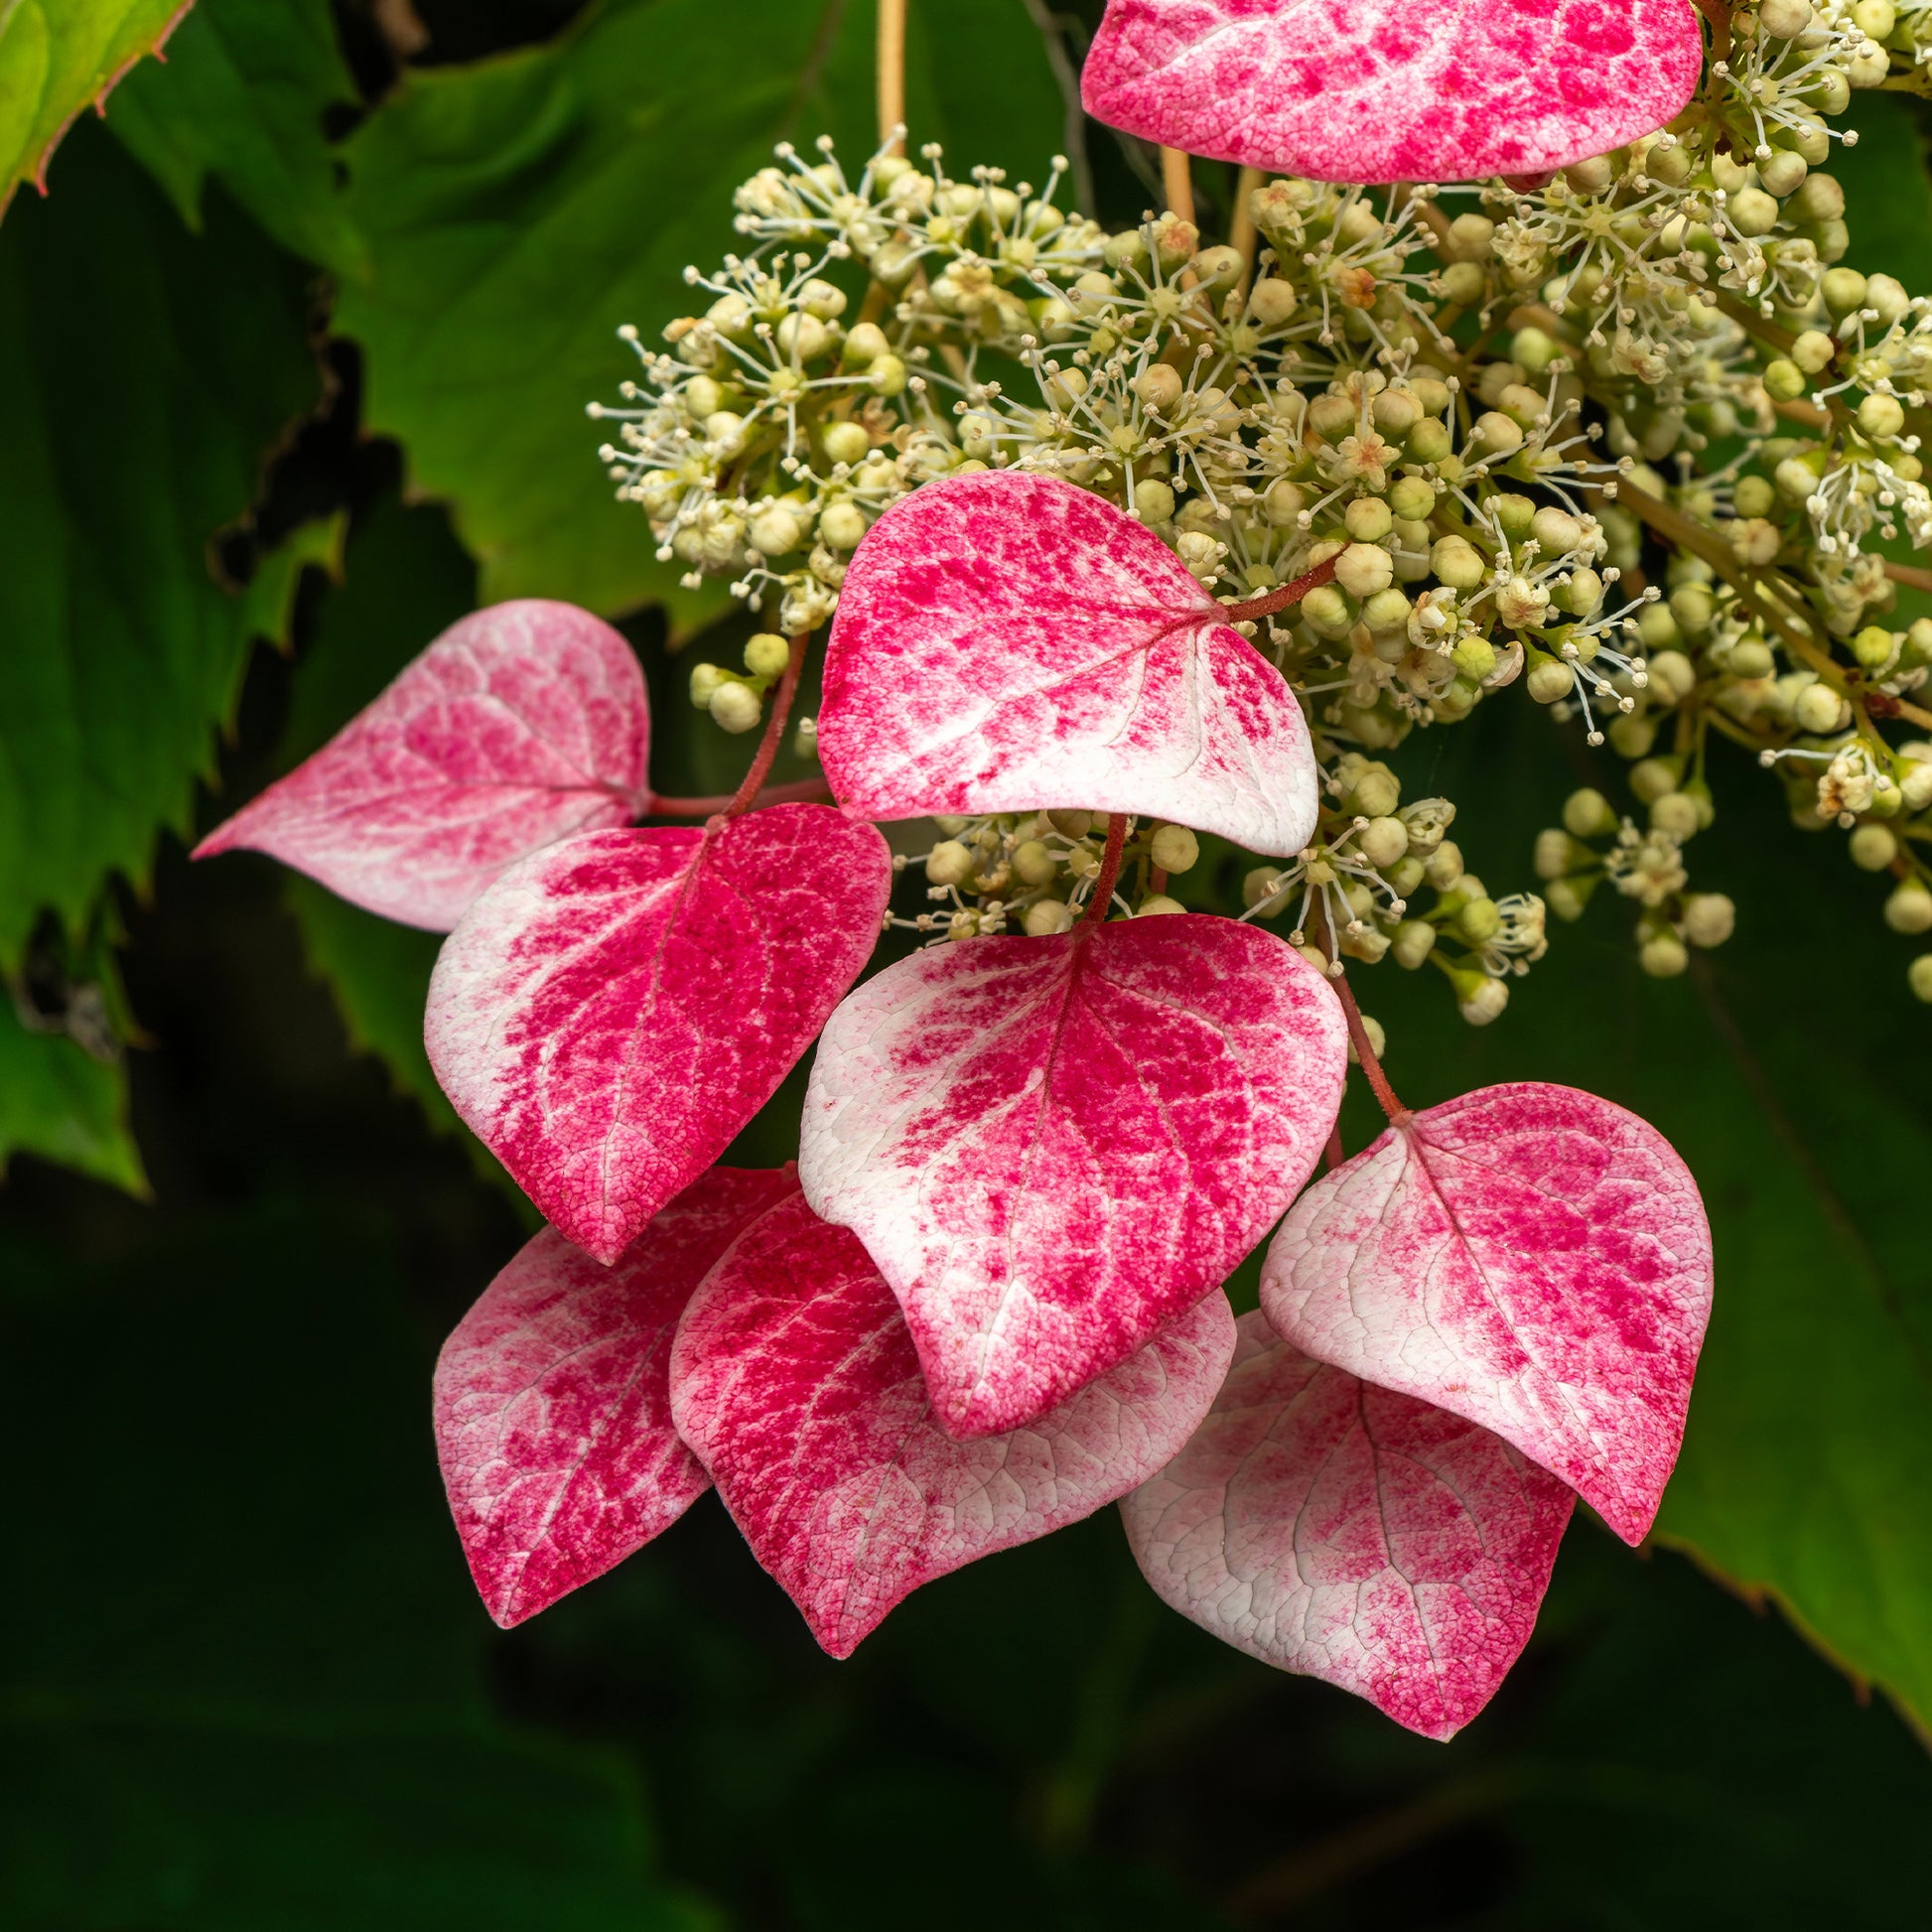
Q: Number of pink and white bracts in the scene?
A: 9